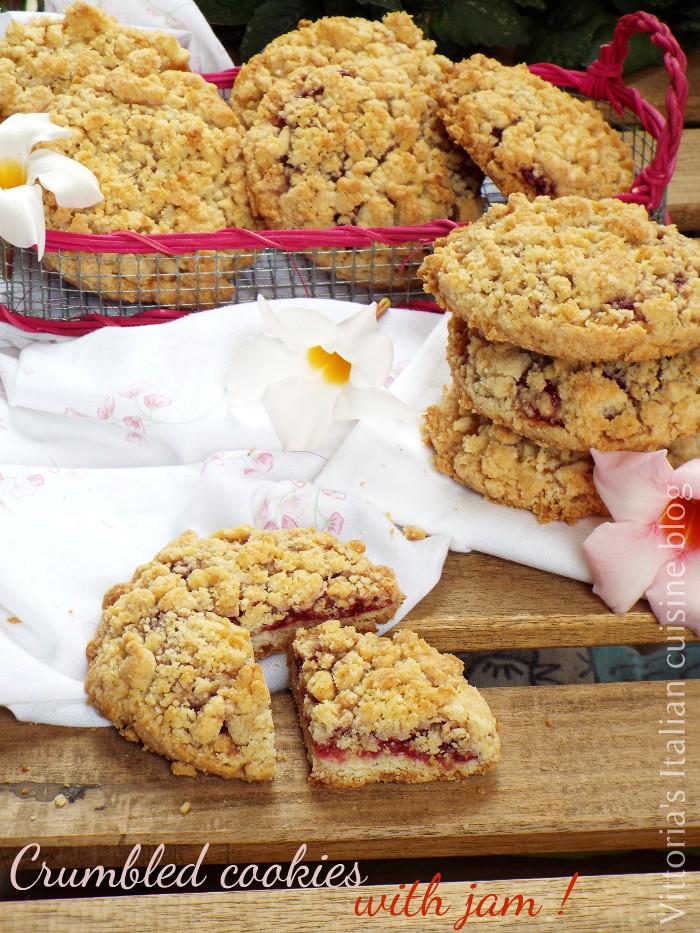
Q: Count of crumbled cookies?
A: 9